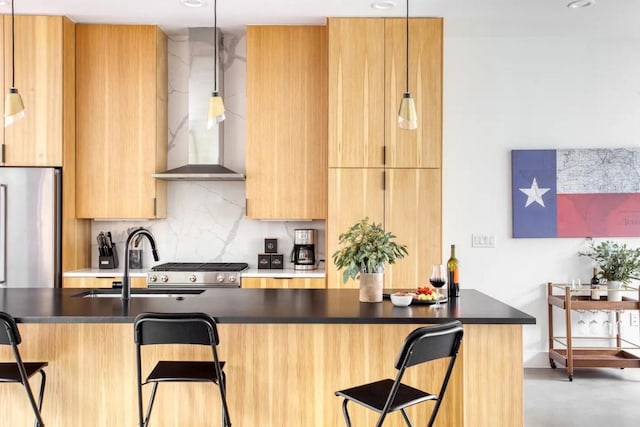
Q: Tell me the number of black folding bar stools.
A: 3